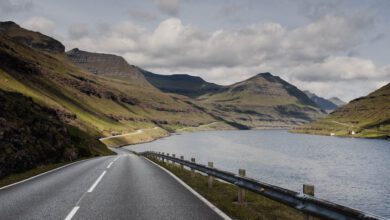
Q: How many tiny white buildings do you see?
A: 2